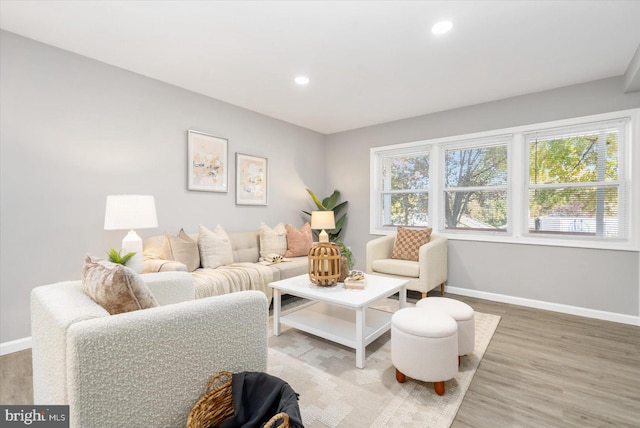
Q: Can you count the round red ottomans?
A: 0